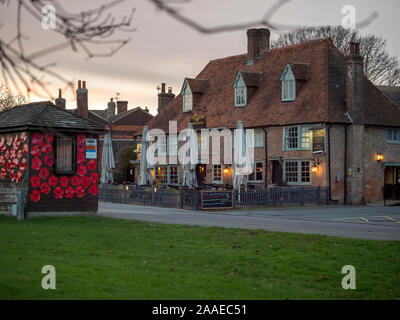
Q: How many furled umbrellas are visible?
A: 4